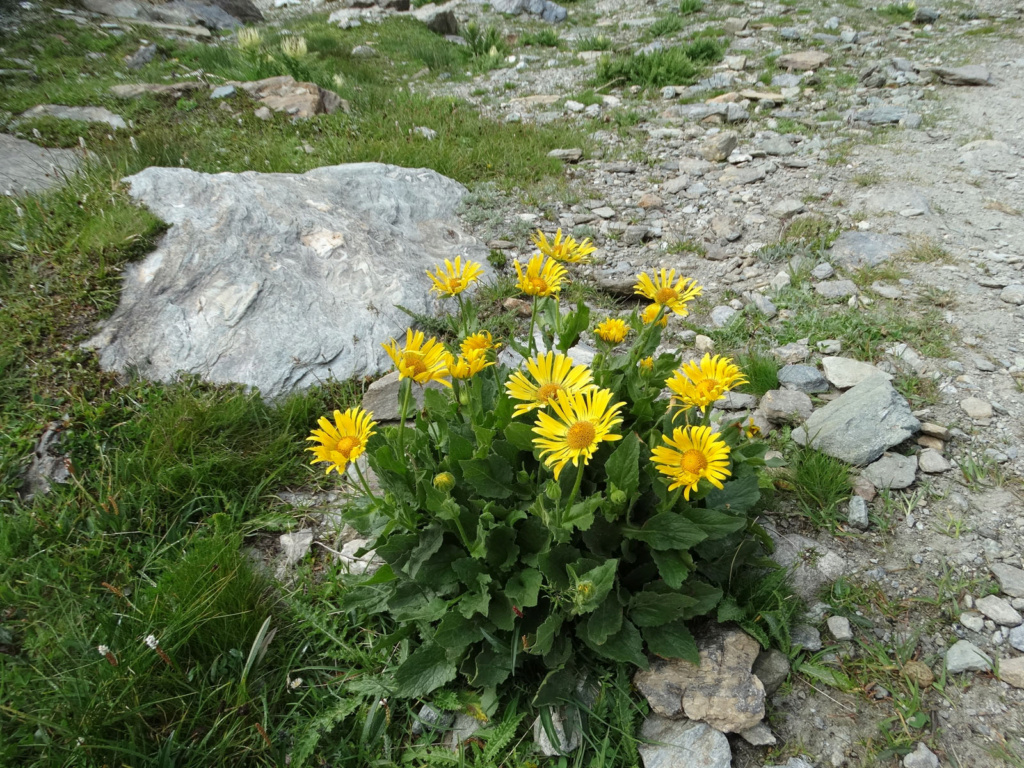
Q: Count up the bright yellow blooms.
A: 14